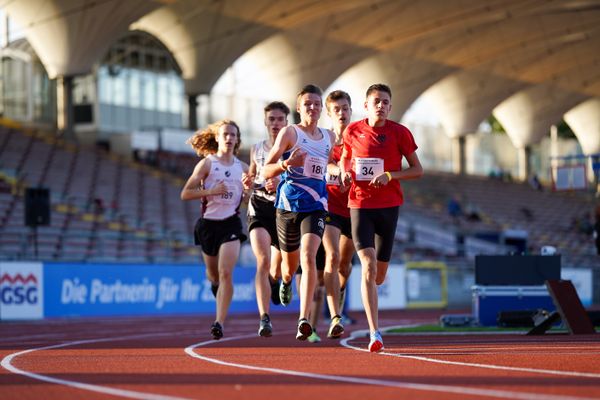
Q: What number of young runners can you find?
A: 5